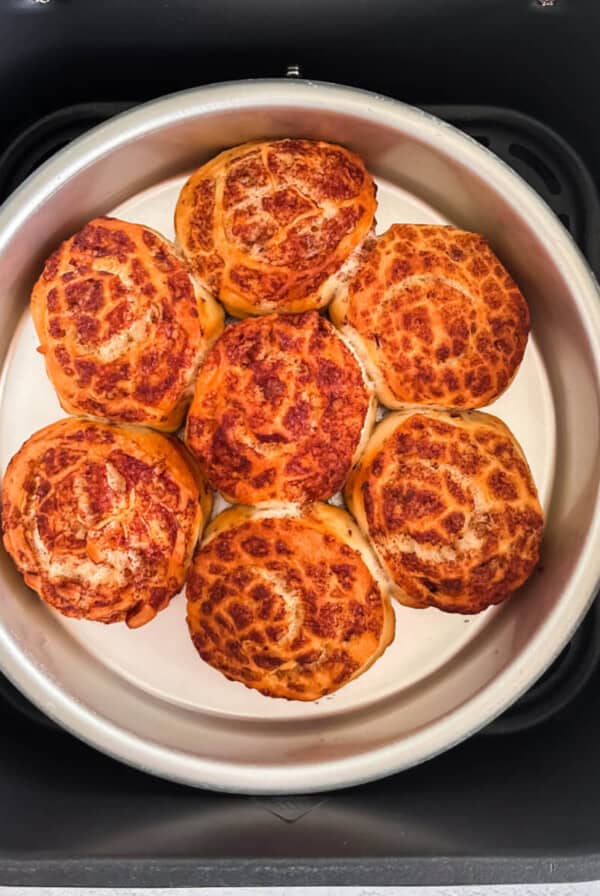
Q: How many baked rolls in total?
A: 7